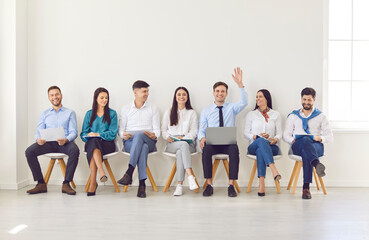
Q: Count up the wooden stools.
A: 7